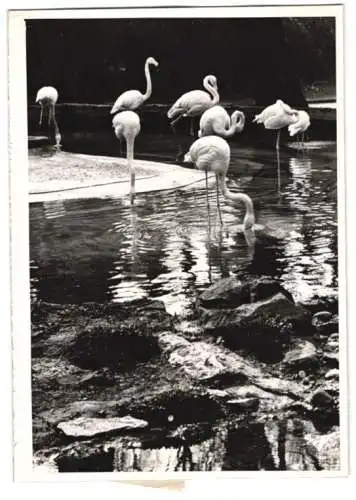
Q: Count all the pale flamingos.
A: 8